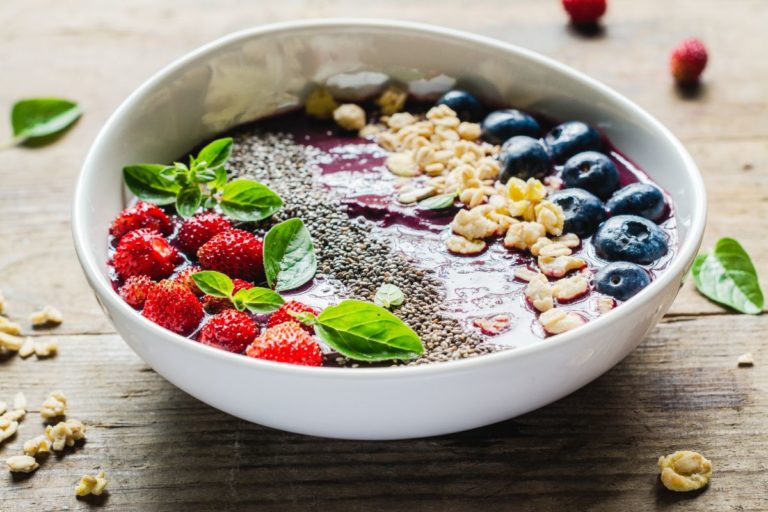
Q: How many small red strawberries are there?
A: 13